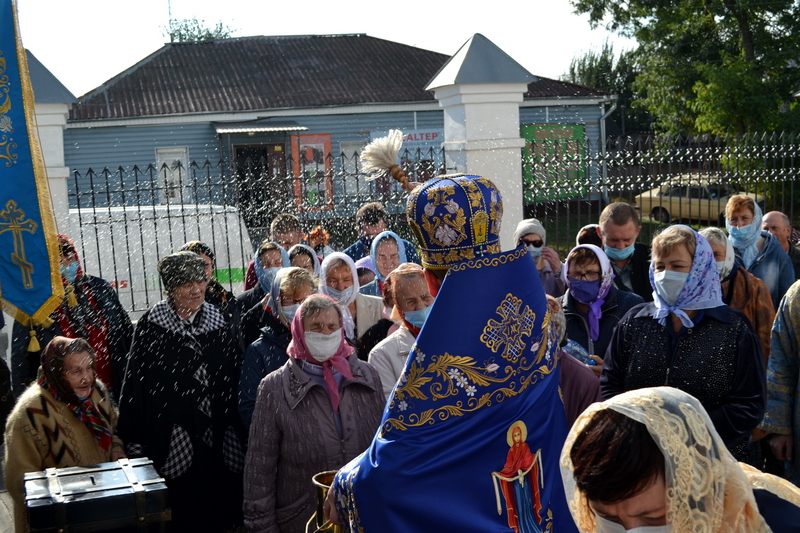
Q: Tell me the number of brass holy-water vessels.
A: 1